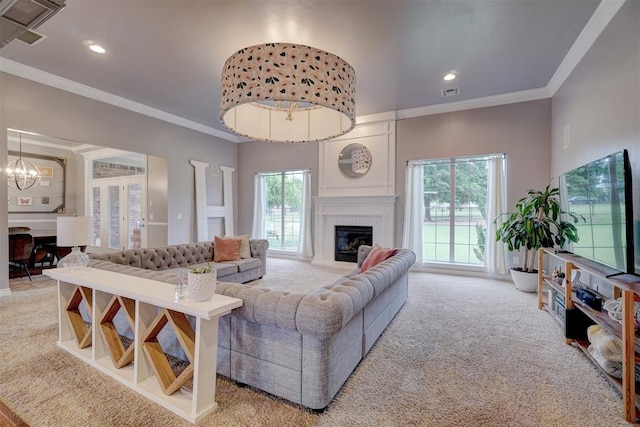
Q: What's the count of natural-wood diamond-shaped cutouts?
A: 3